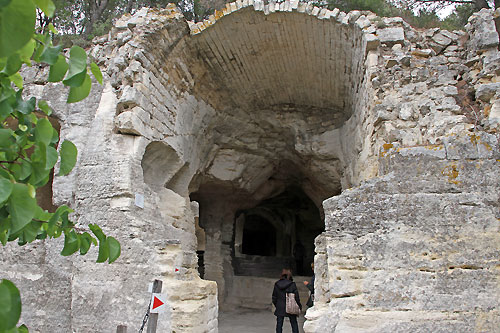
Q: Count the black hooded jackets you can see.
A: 1